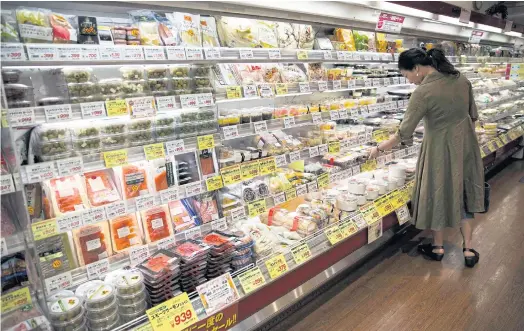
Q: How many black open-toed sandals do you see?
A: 2